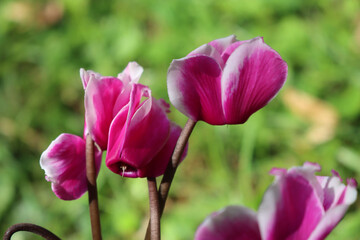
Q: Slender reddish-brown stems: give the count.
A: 4